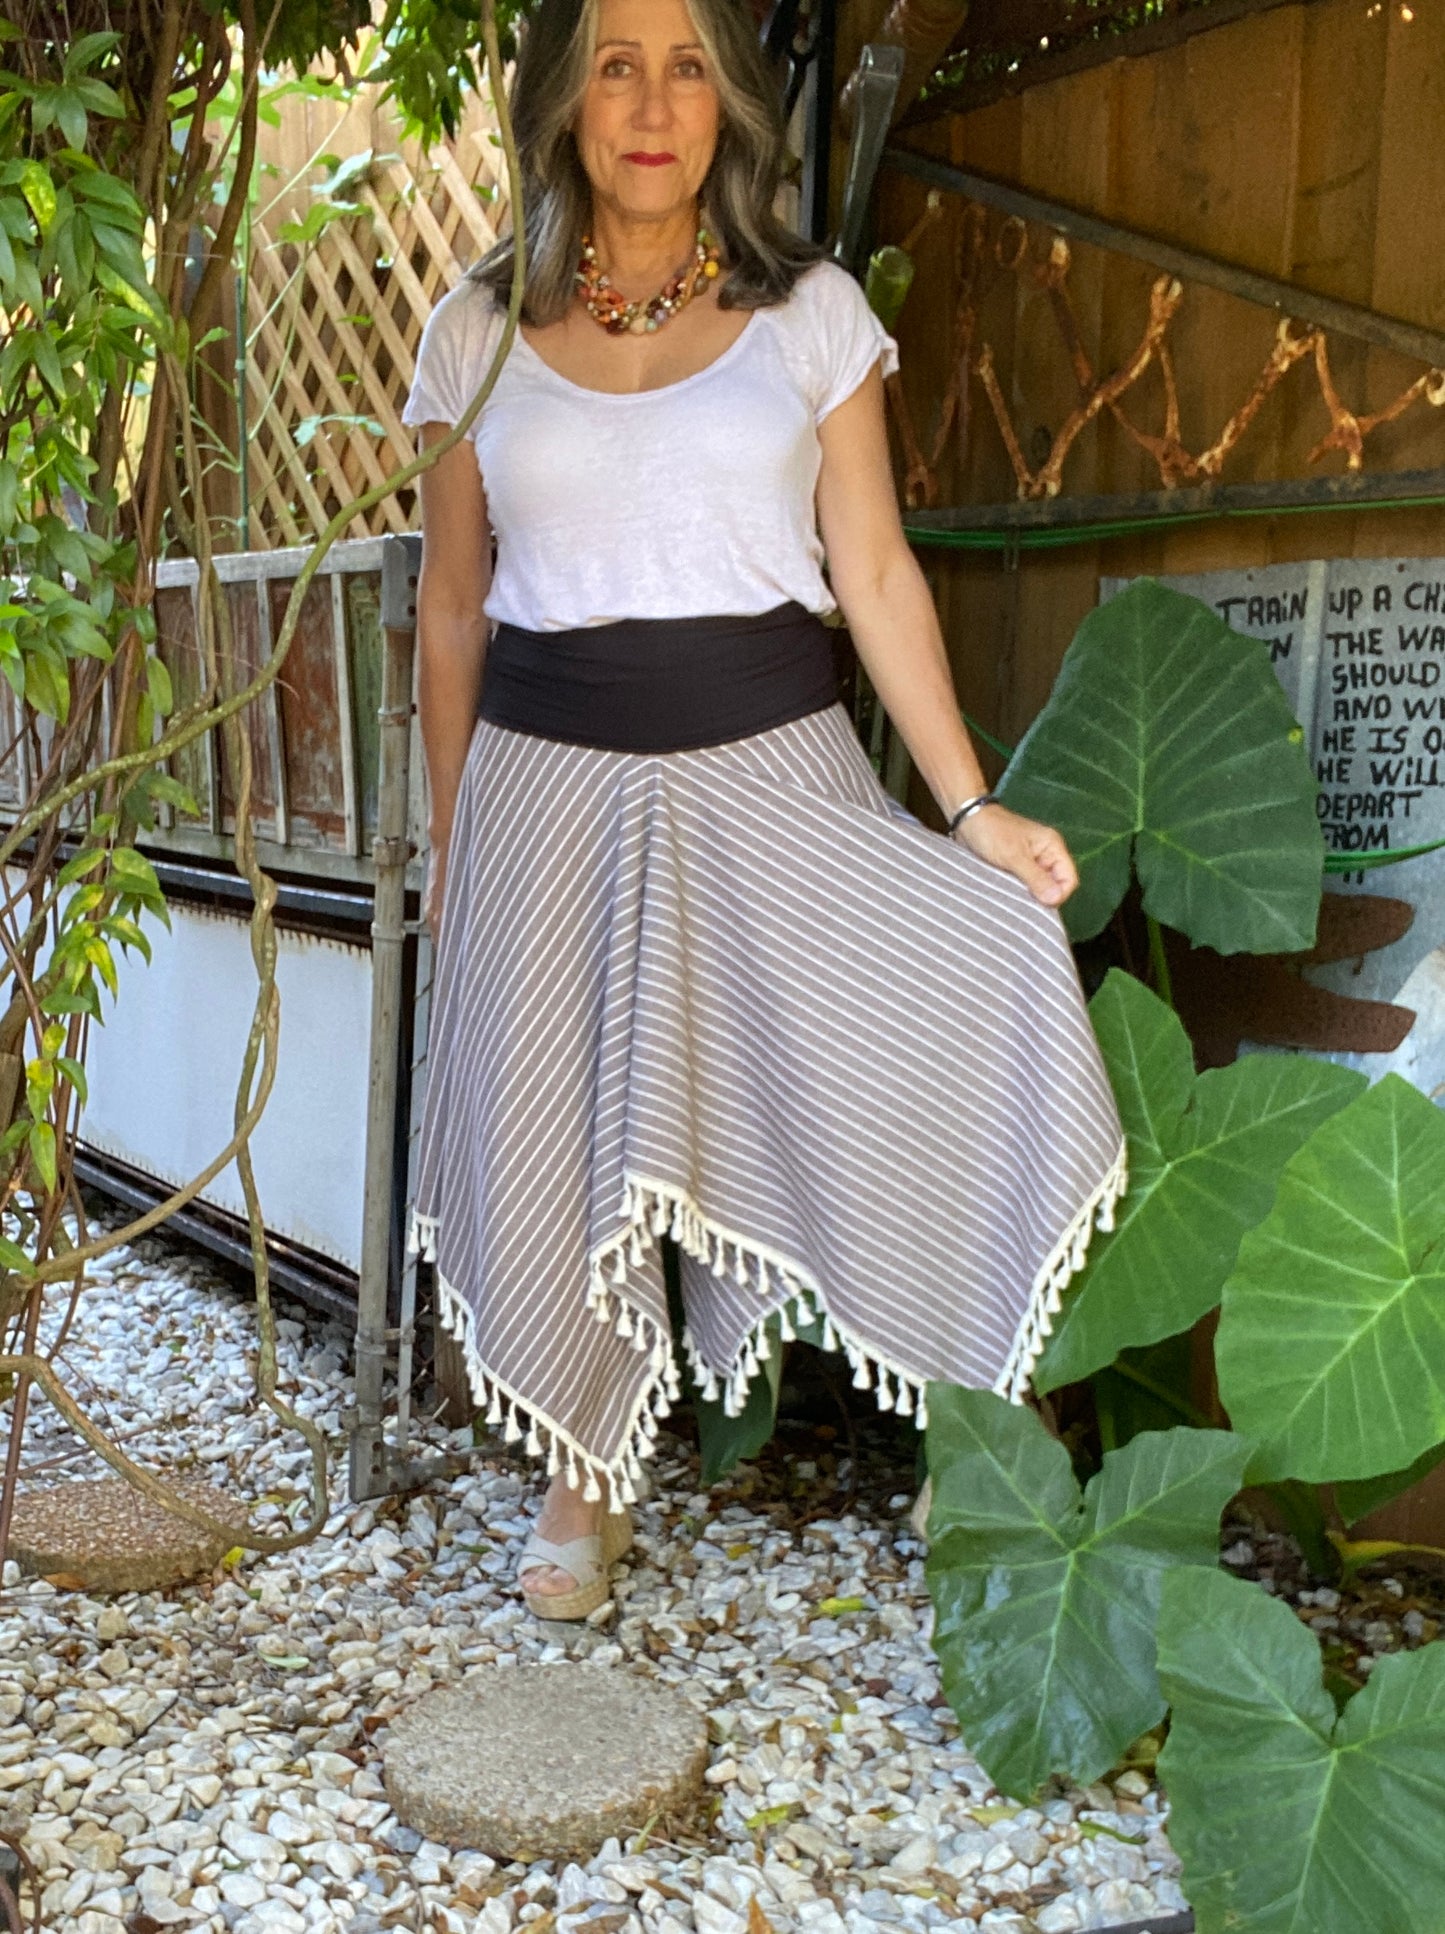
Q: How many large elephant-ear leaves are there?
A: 5